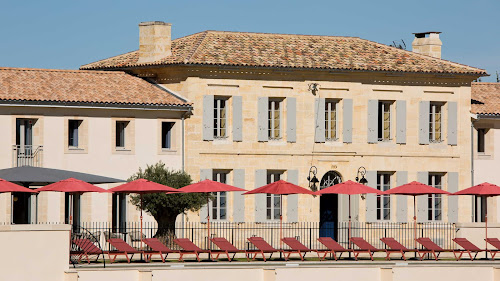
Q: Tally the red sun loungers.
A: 13